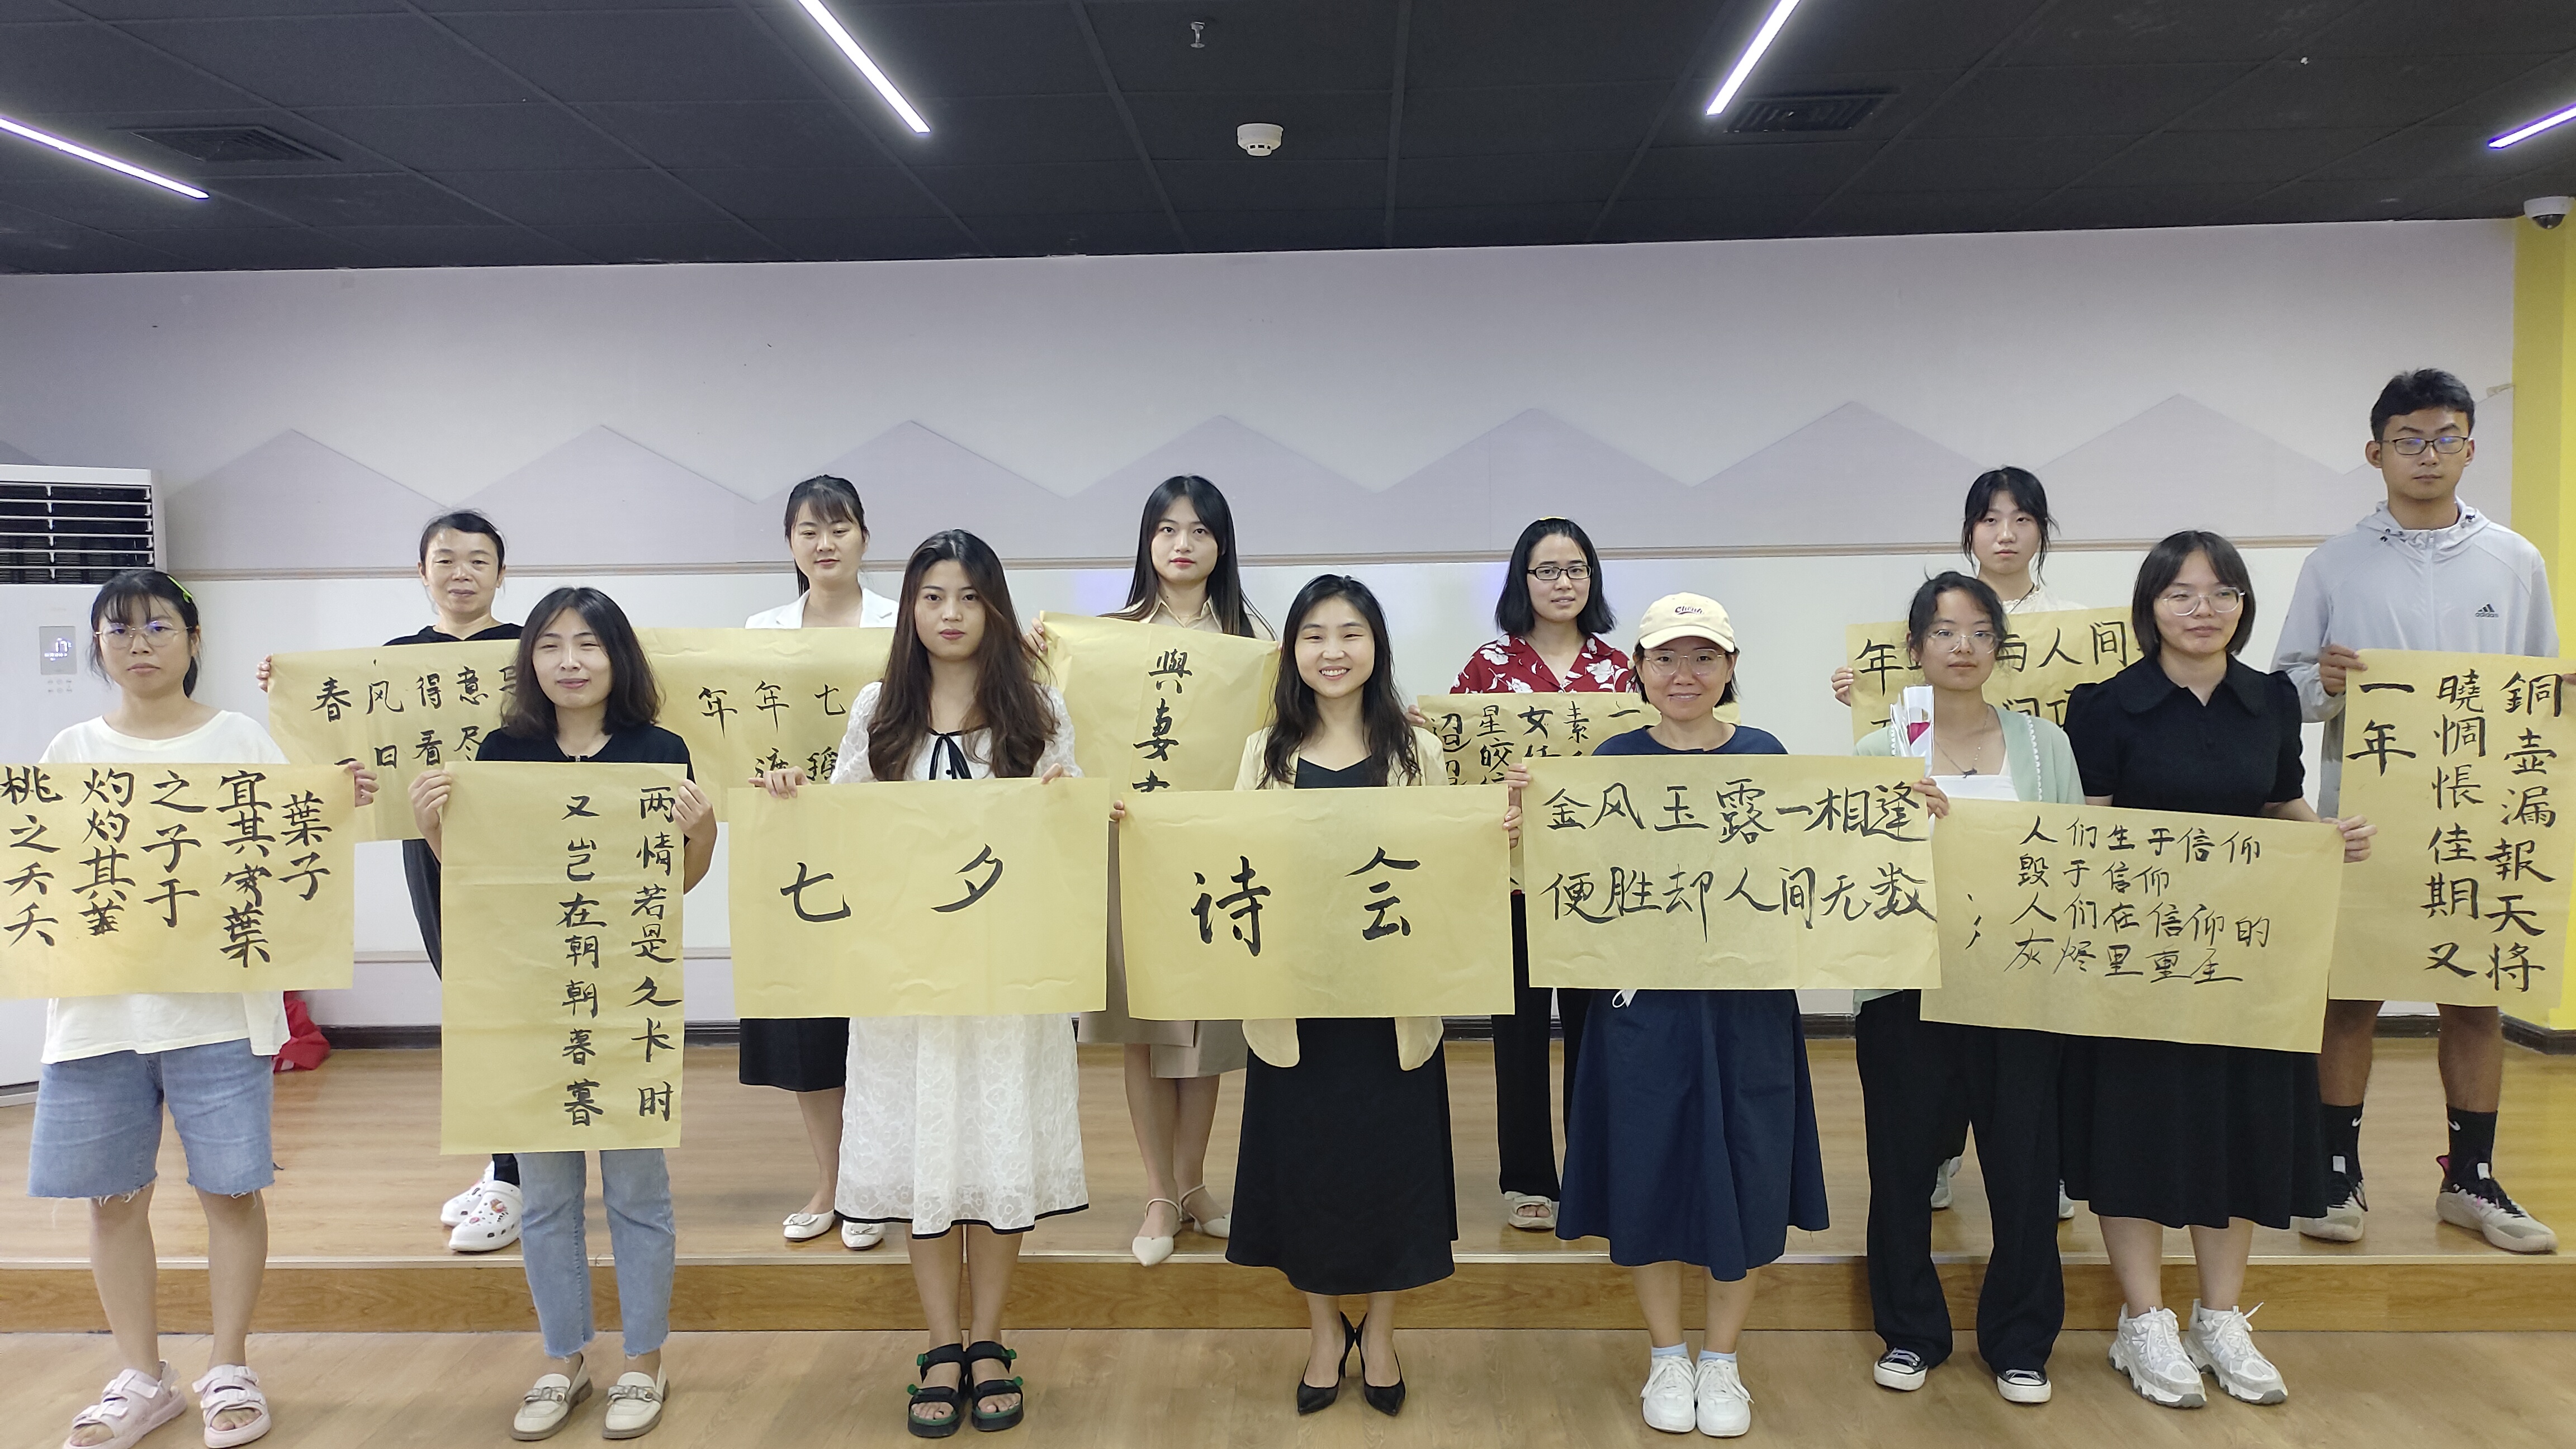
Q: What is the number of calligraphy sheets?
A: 12